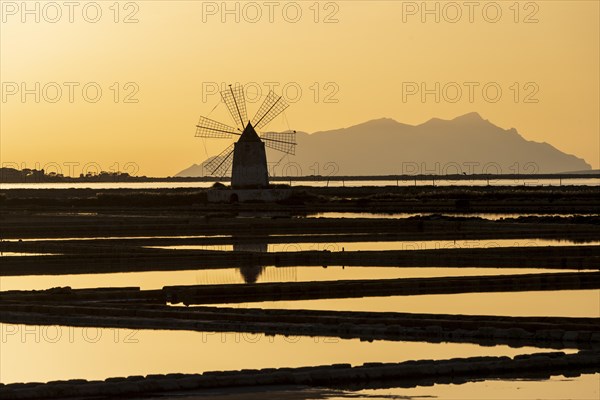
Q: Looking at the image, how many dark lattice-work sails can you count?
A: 5